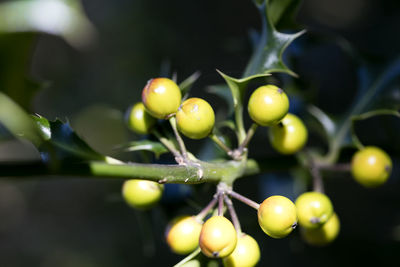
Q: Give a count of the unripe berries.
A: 13